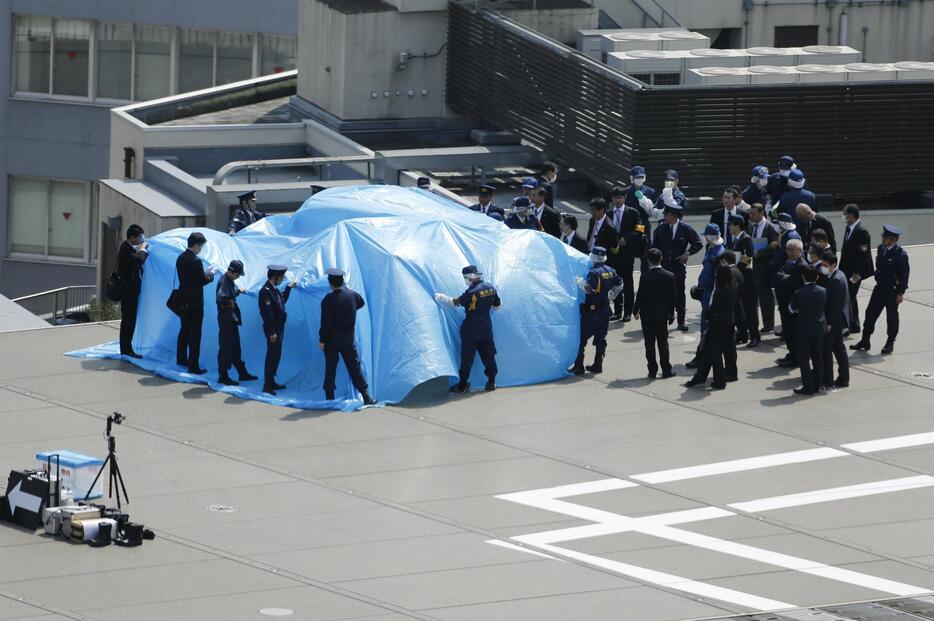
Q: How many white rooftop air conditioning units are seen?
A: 11